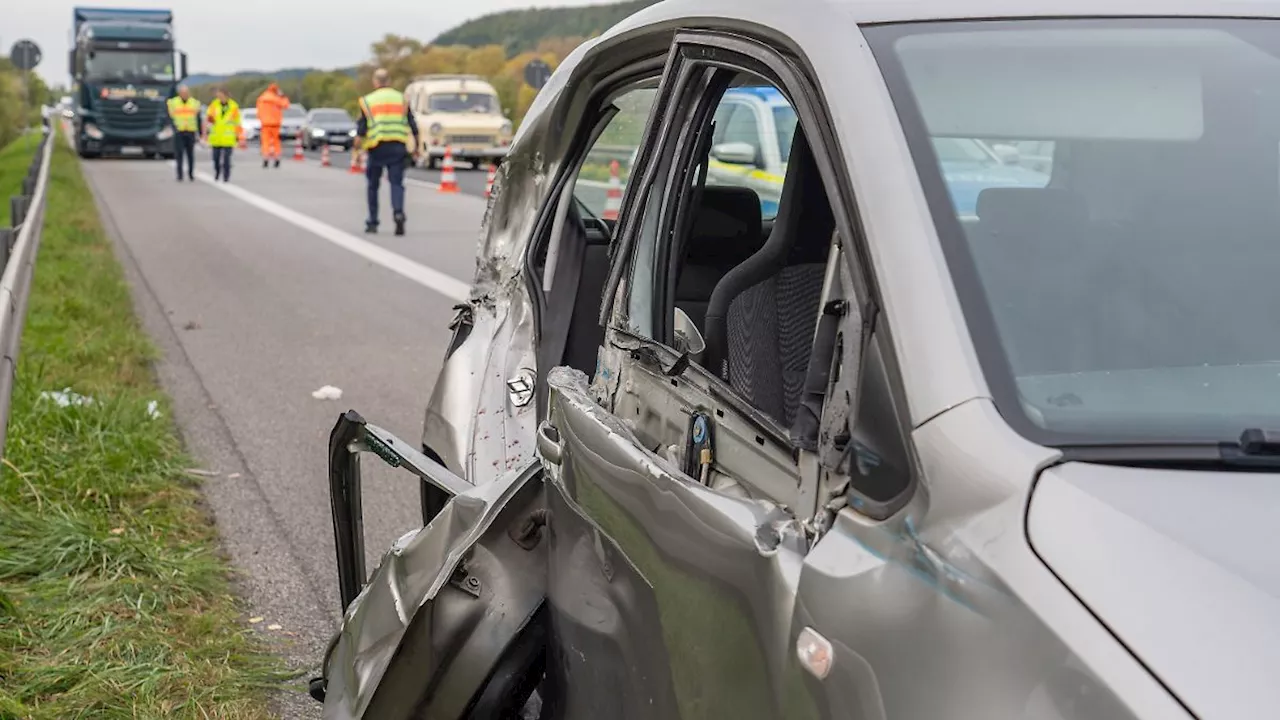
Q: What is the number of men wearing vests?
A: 3